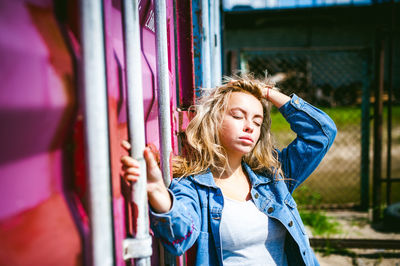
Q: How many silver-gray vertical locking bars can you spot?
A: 3